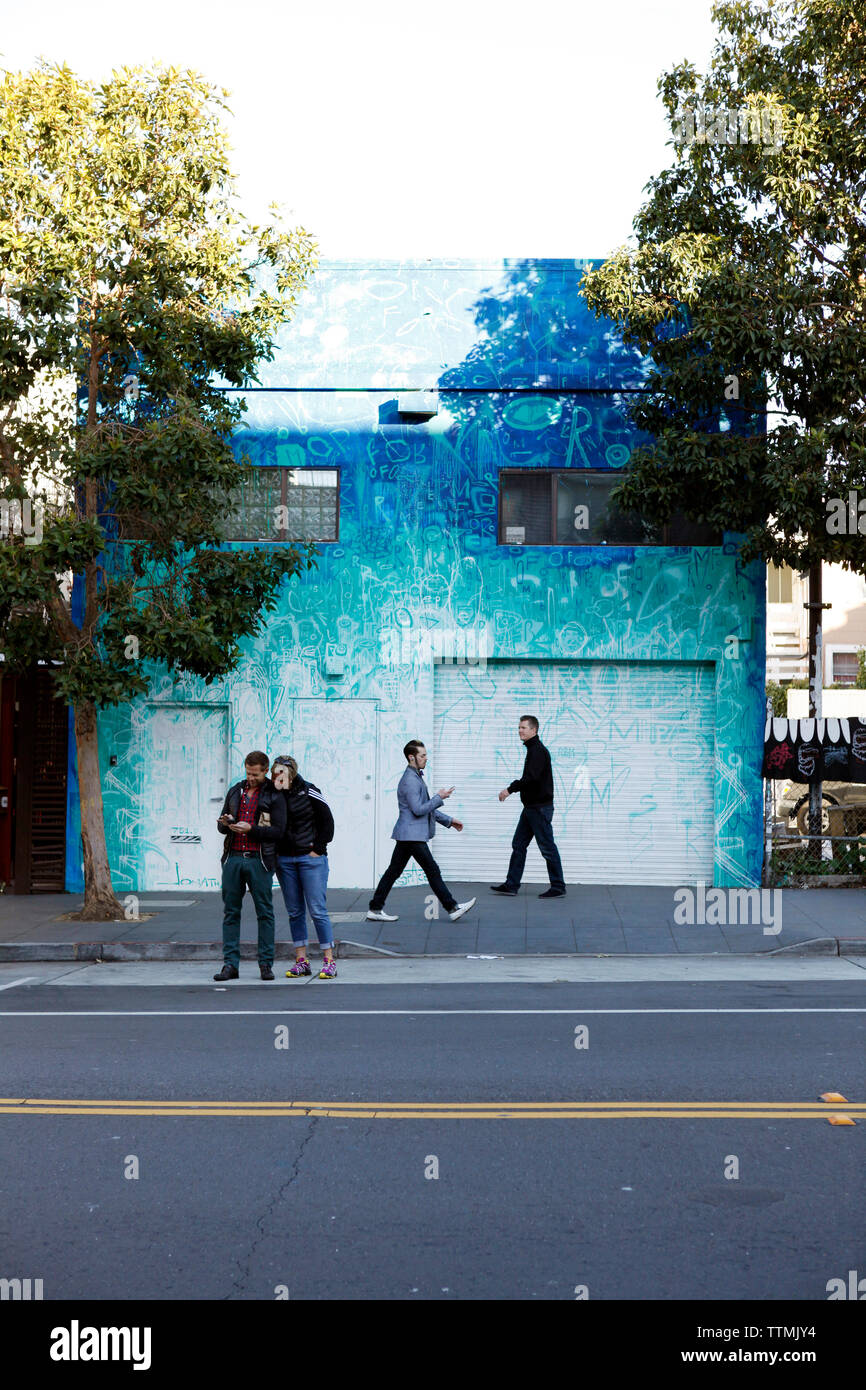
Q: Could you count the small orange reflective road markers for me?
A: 2